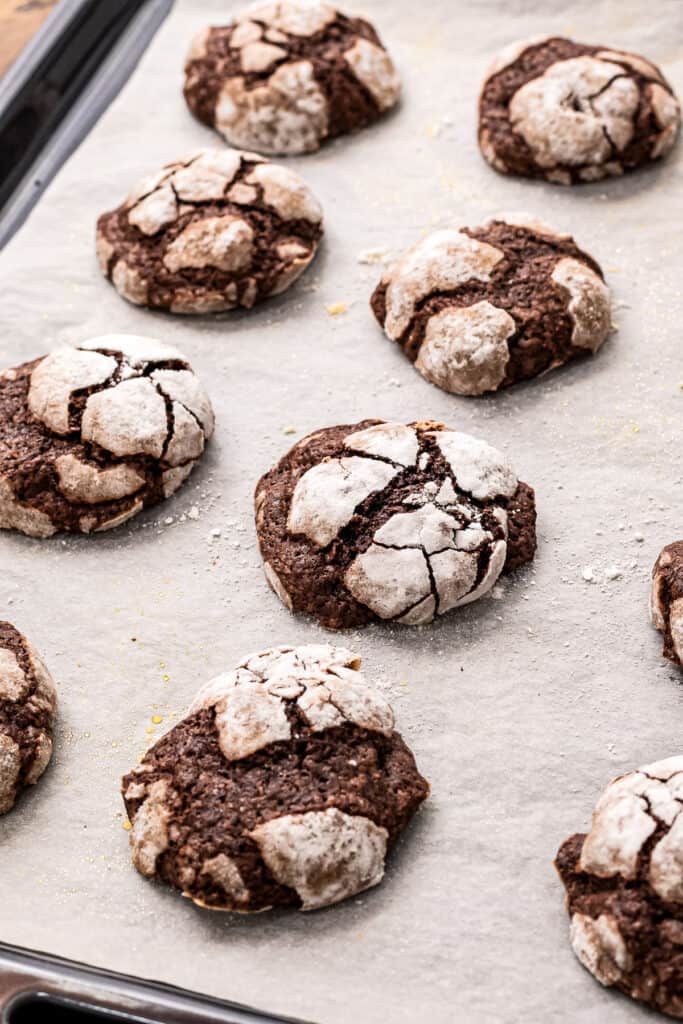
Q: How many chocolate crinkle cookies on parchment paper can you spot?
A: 10